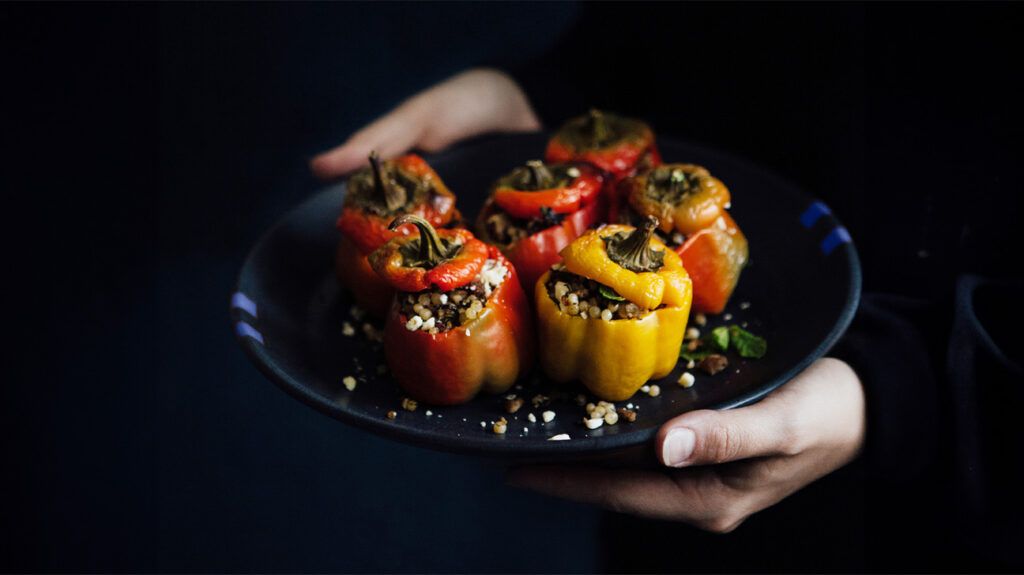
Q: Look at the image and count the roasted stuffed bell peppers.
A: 6